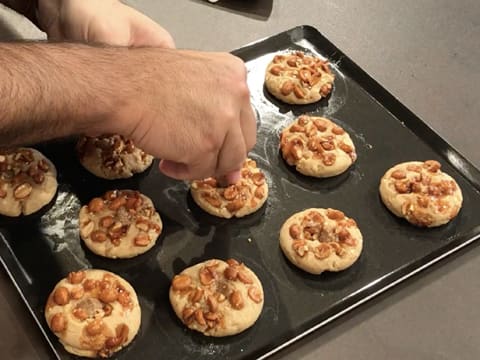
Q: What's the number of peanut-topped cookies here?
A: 10